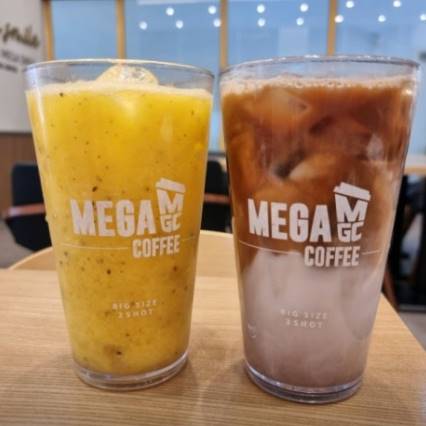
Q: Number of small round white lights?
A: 14